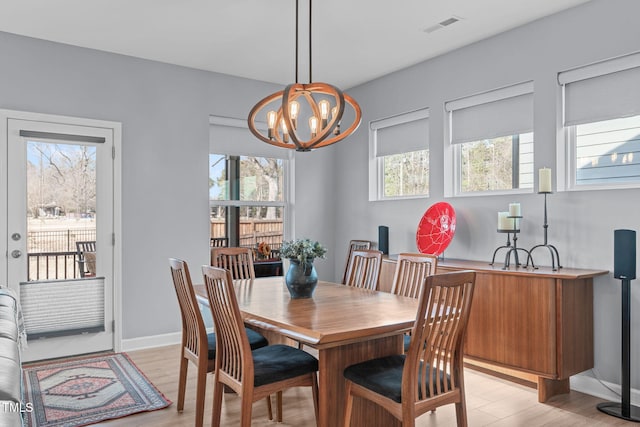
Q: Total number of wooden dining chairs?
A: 7